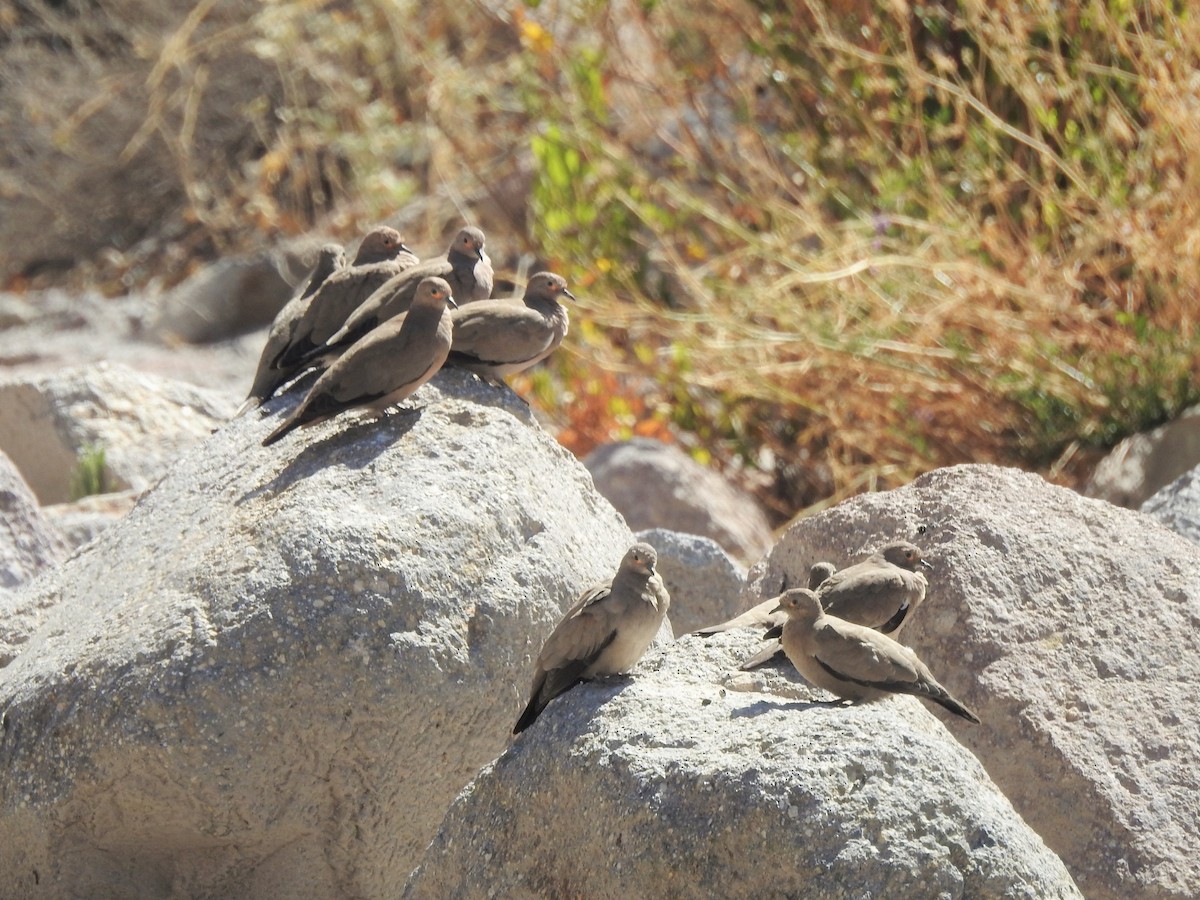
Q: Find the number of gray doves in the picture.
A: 9